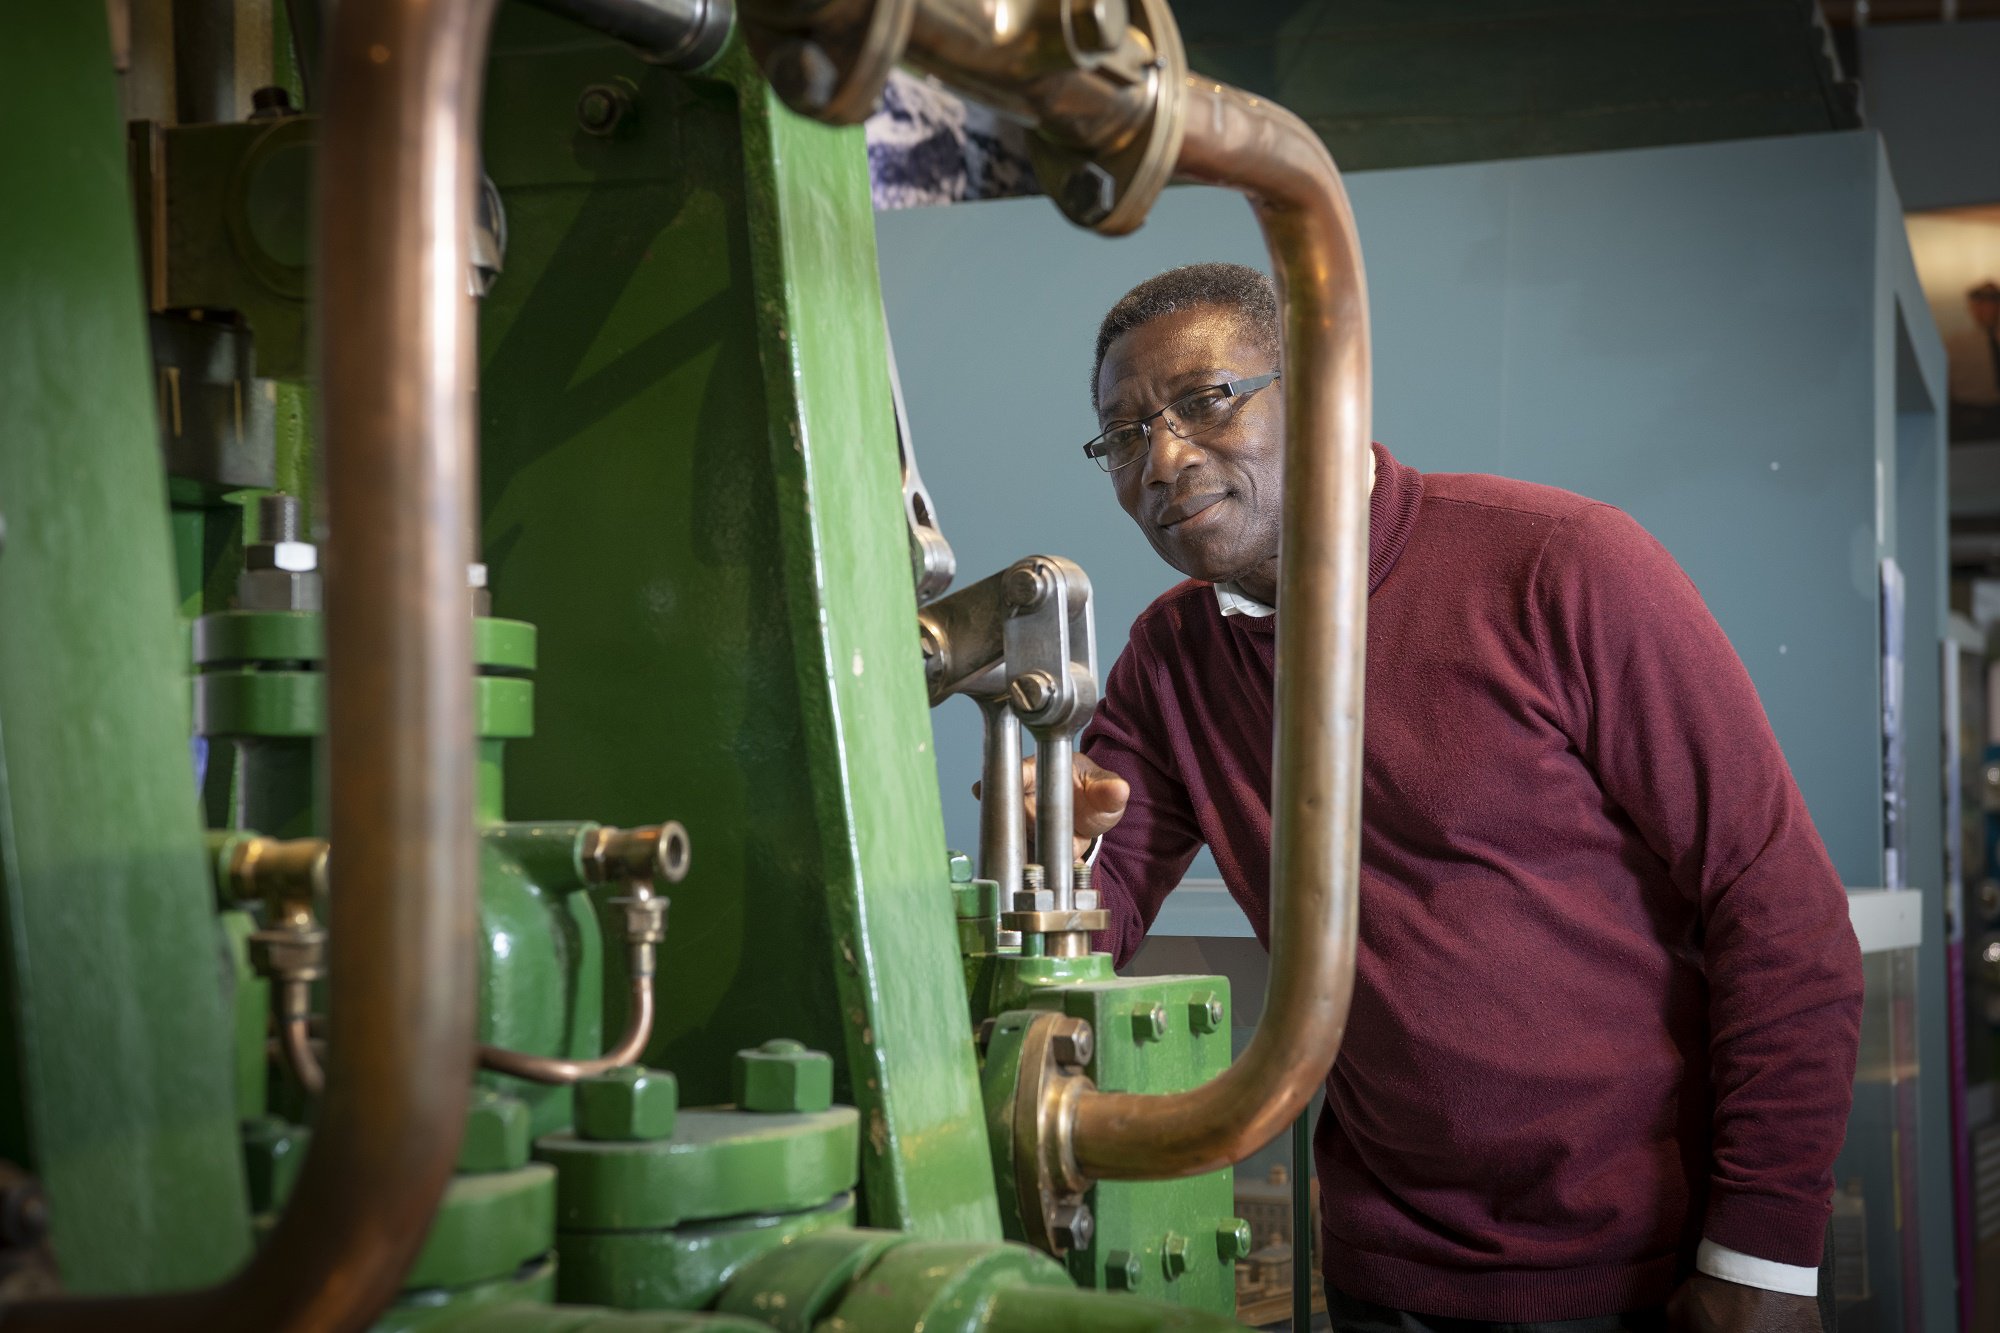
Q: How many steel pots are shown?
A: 0